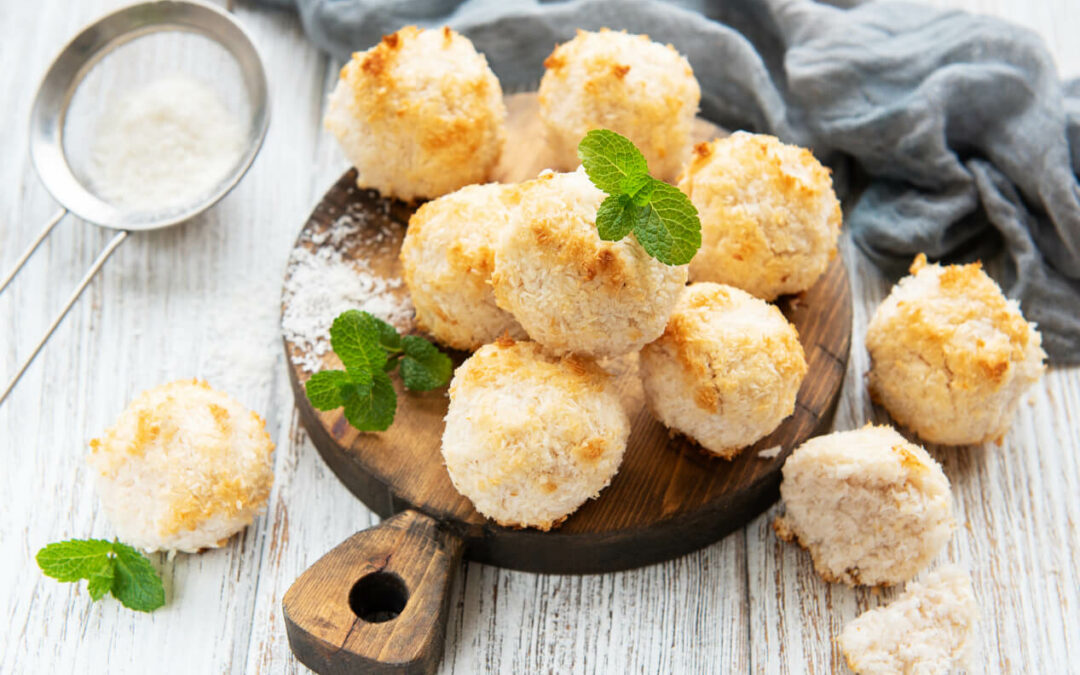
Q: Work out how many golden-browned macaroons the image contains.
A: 10